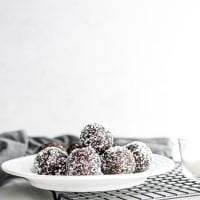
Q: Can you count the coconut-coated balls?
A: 5